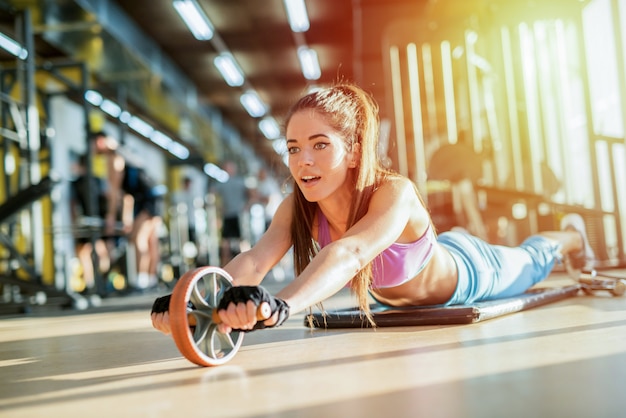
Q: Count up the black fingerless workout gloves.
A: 2